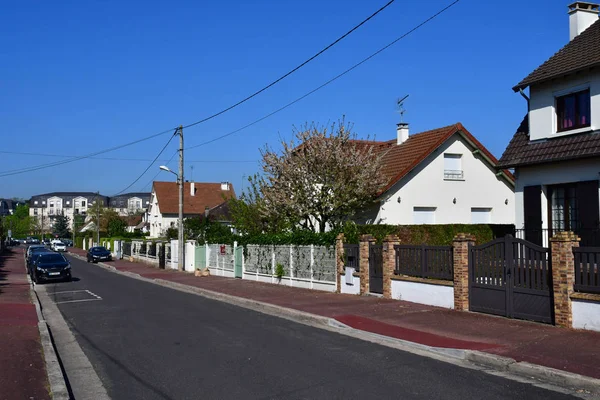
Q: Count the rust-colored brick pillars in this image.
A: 5